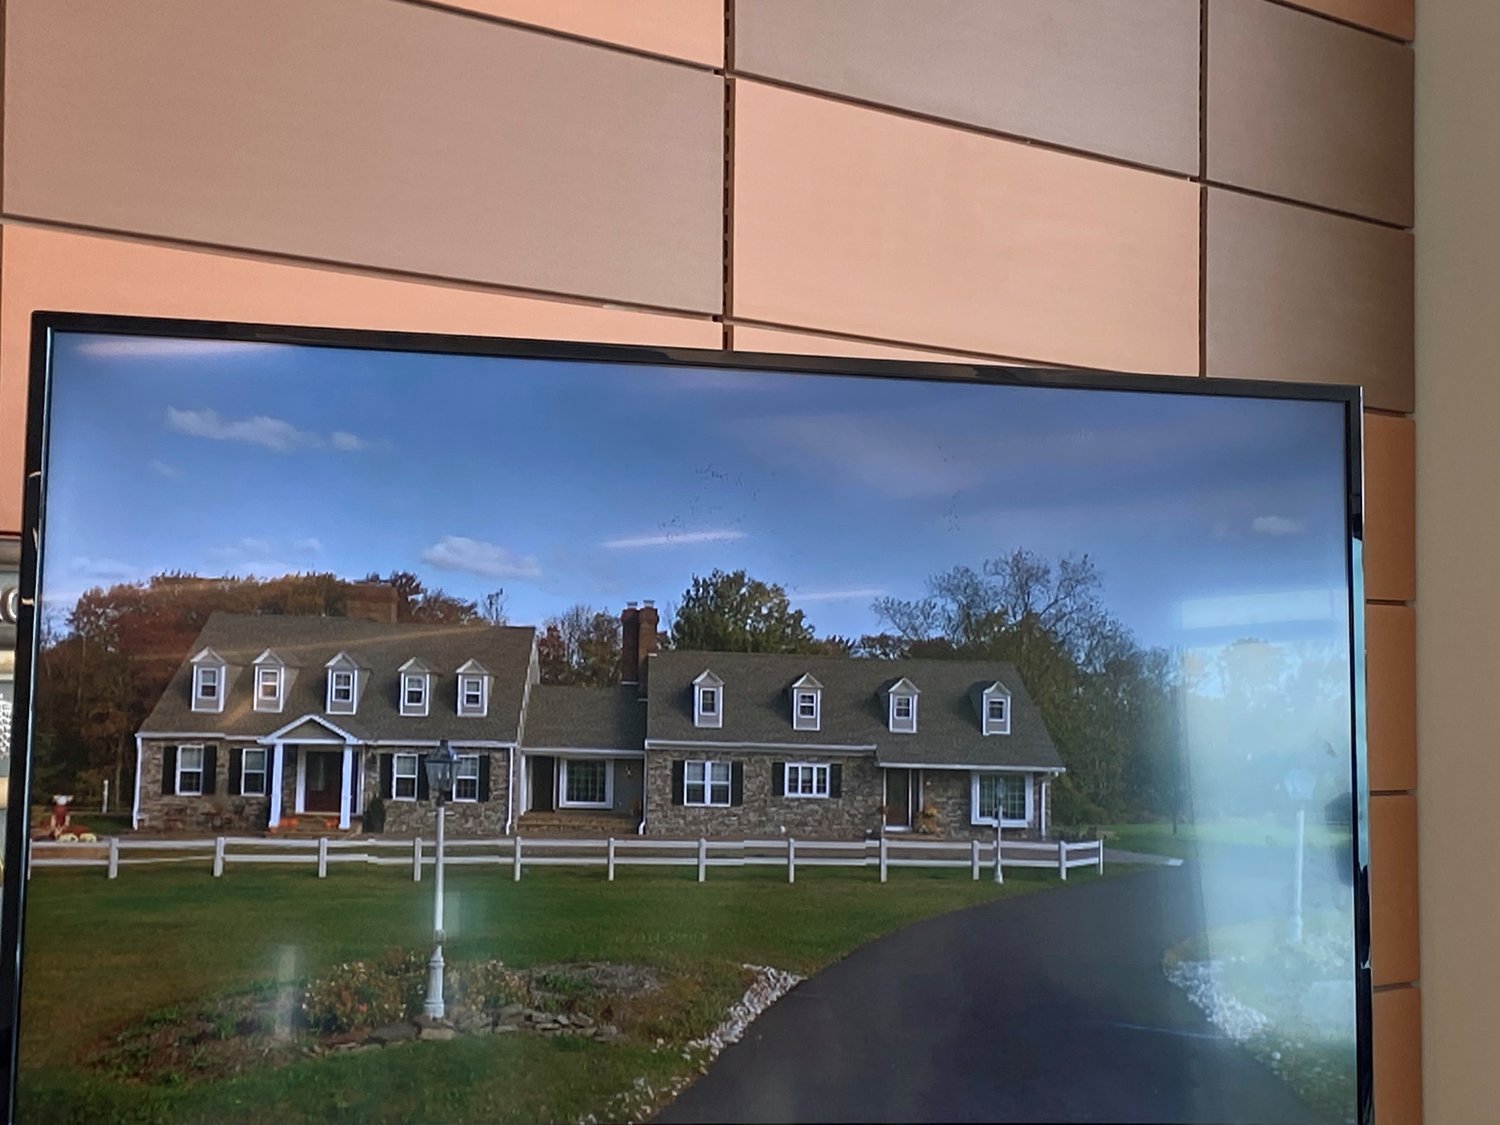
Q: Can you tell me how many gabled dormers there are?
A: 9